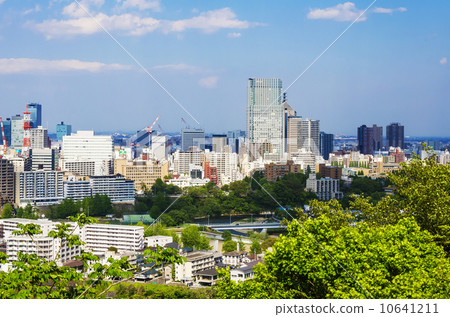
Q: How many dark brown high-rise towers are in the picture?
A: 2